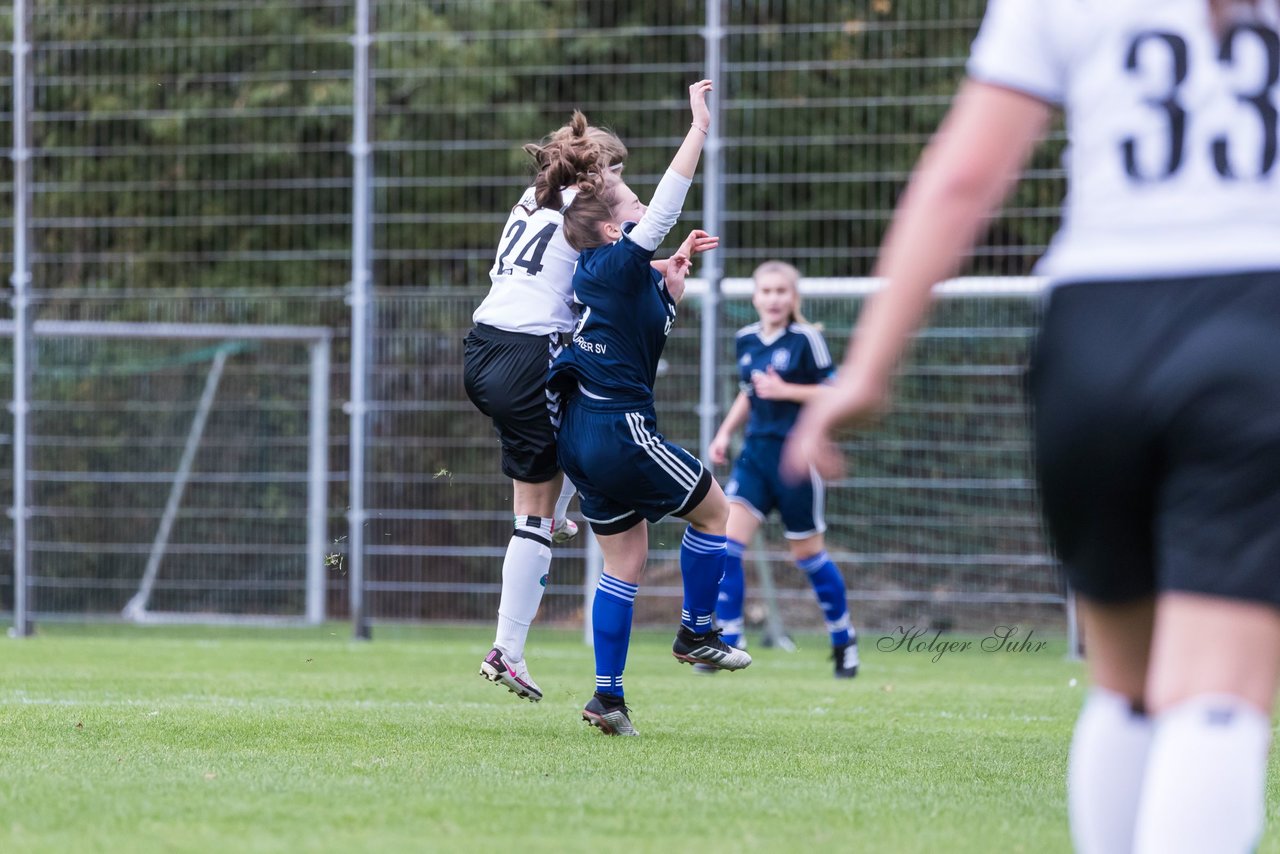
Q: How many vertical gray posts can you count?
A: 3